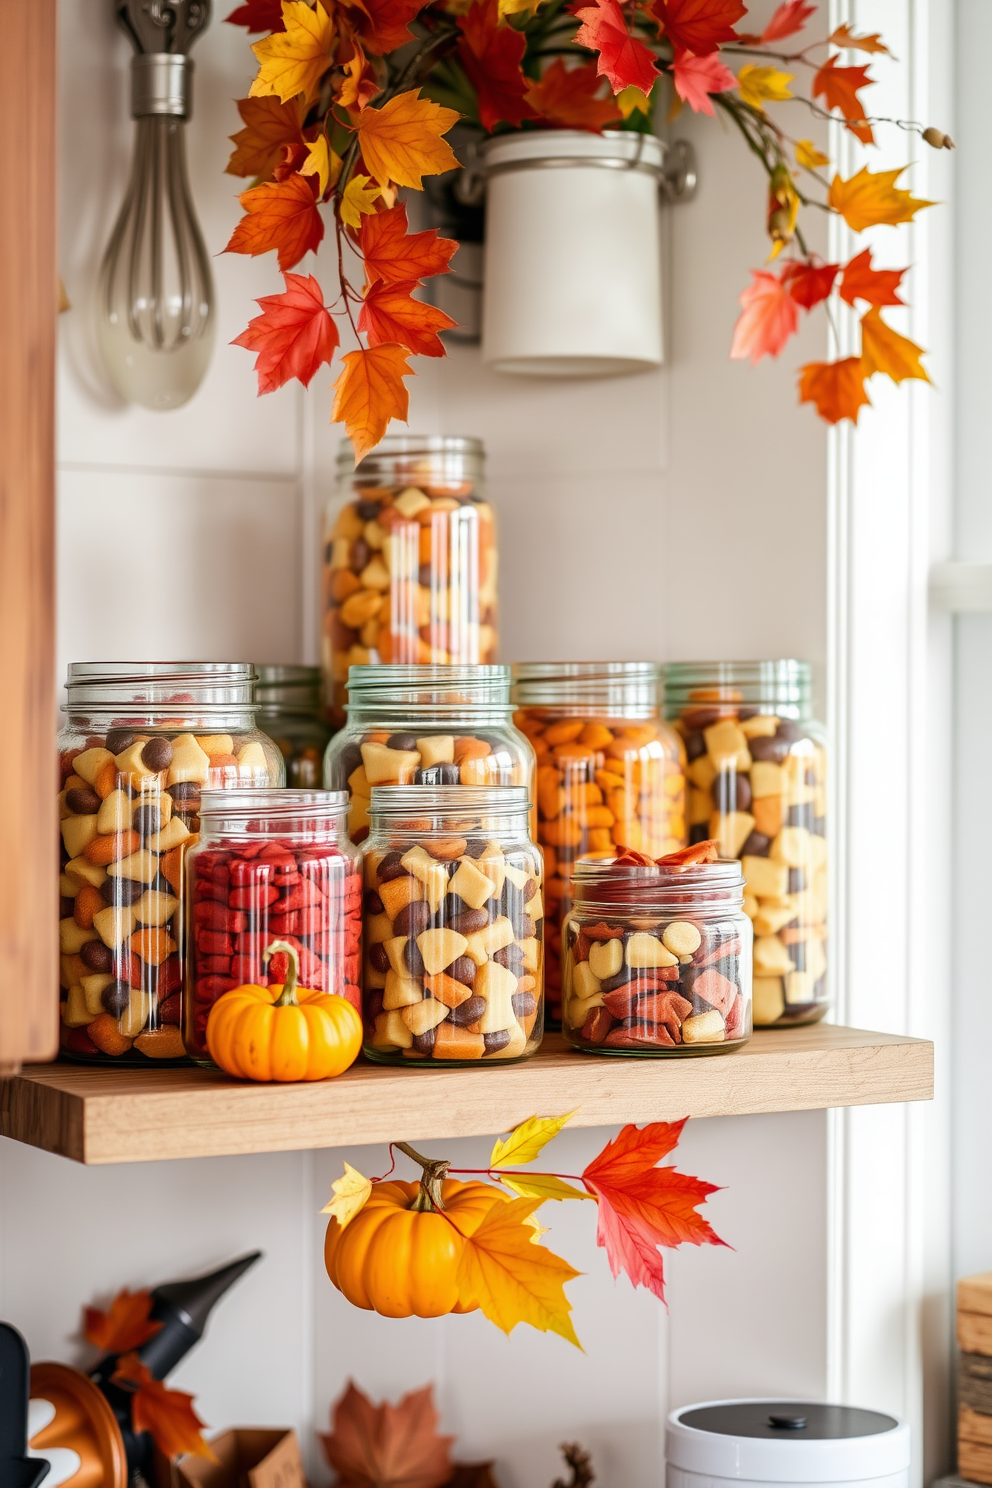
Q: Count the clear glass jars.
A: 9